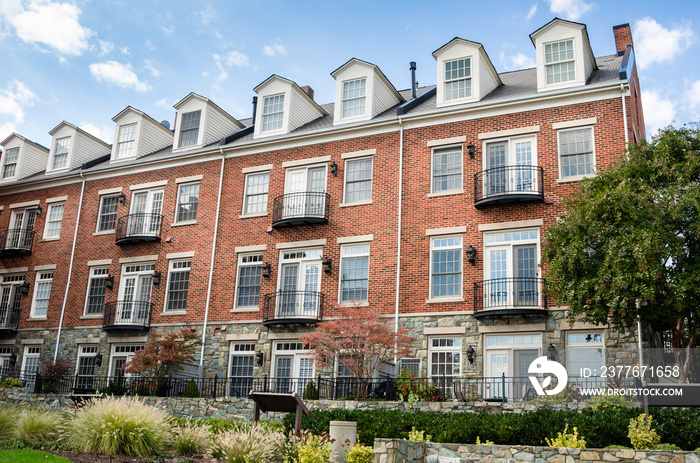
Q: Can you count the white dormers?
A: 8